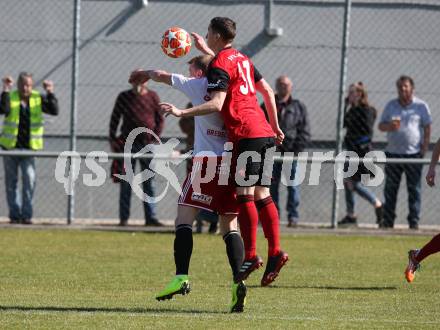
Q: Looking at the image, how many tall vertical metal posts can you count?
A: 2